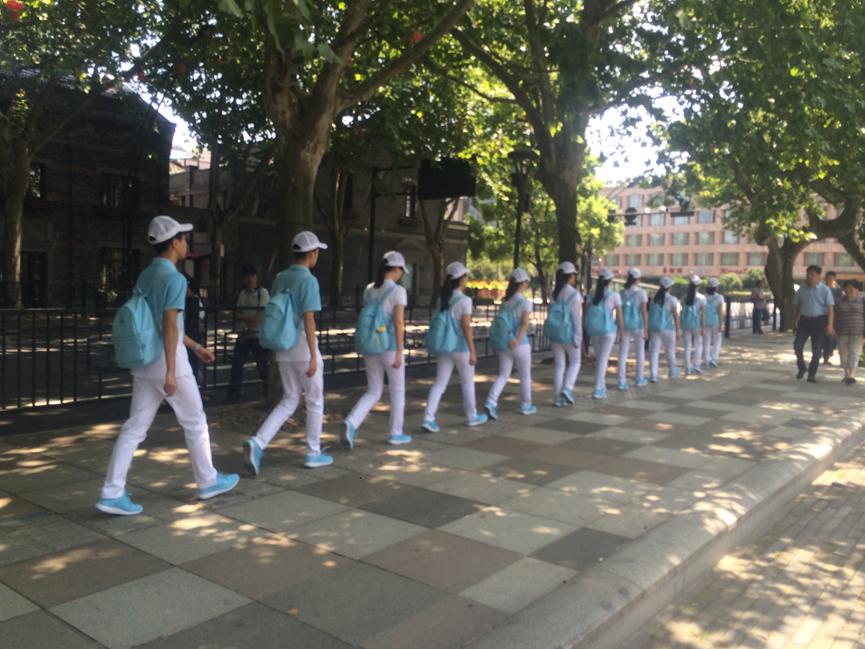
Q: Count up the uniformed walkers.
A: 11